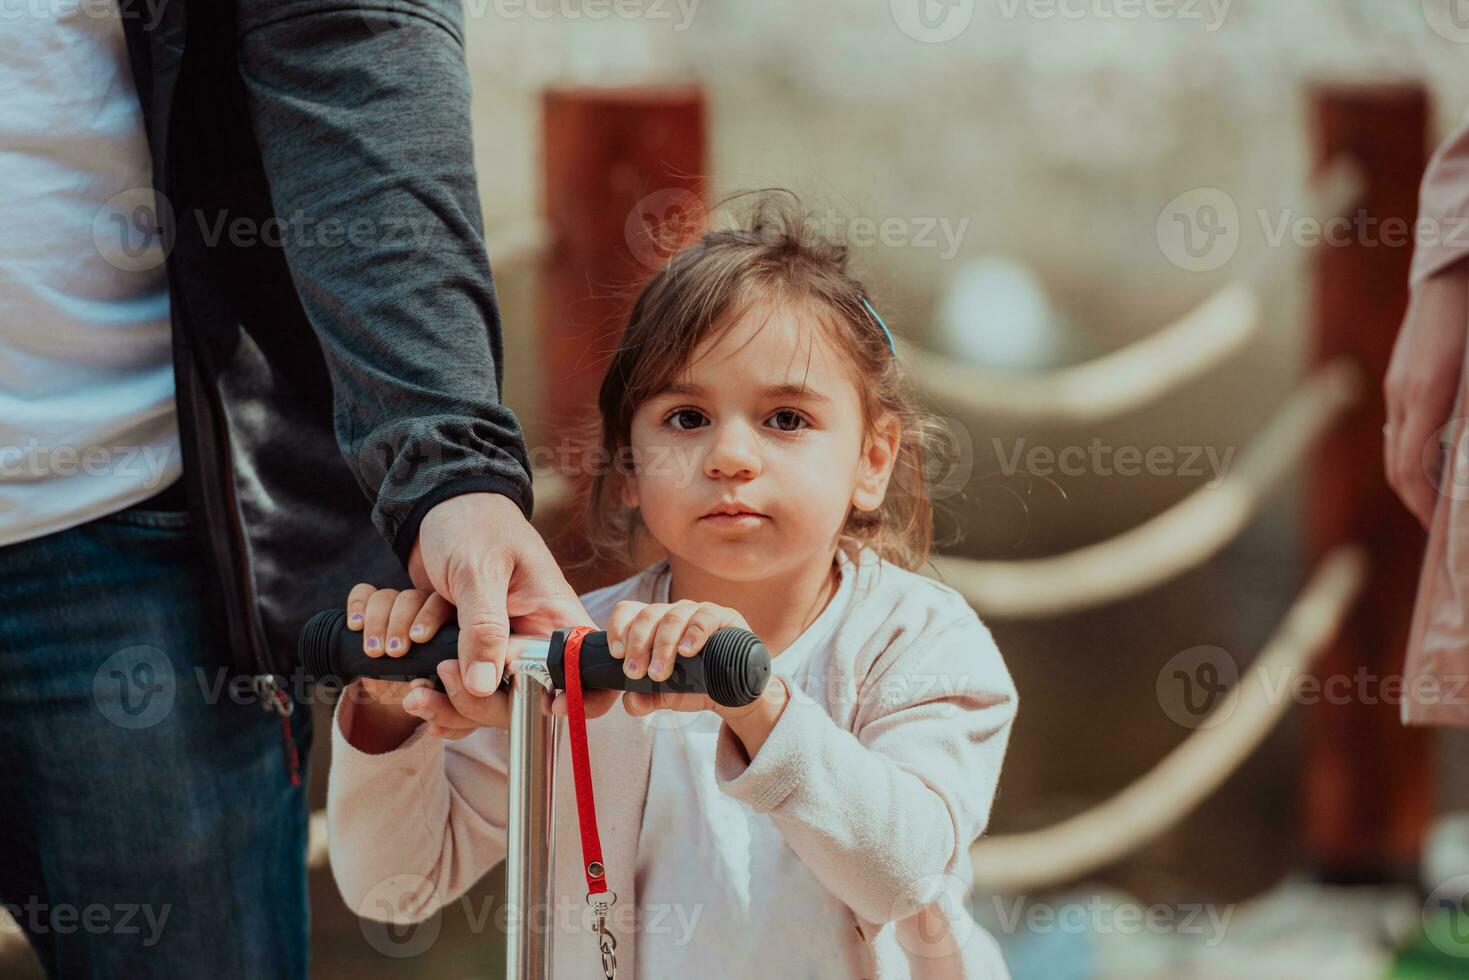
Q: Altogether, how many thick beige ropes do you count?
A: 3